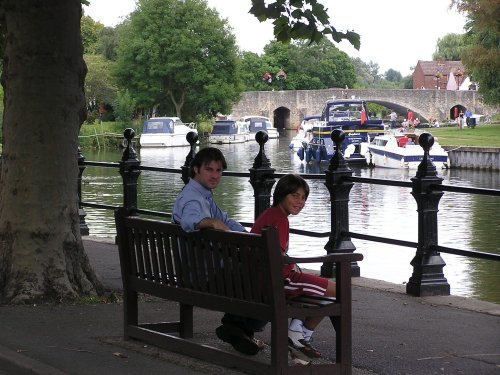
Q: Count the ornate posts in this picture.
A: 6